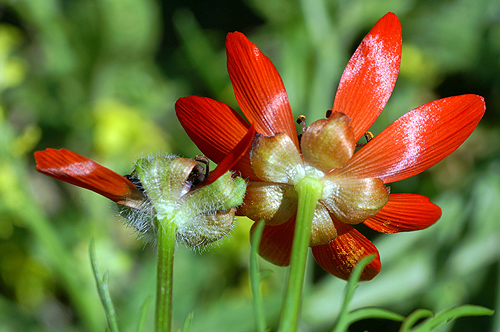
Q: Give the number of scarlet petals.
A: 9